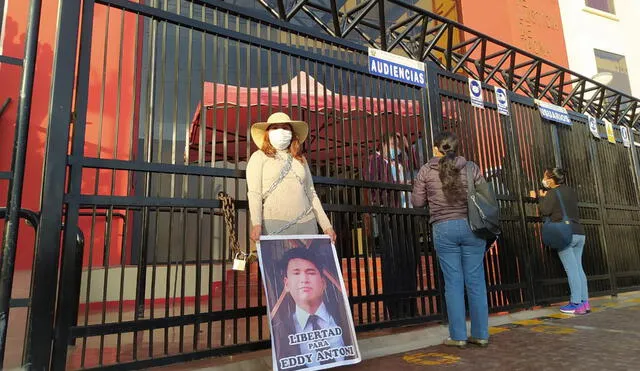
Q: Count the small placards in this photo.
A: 5